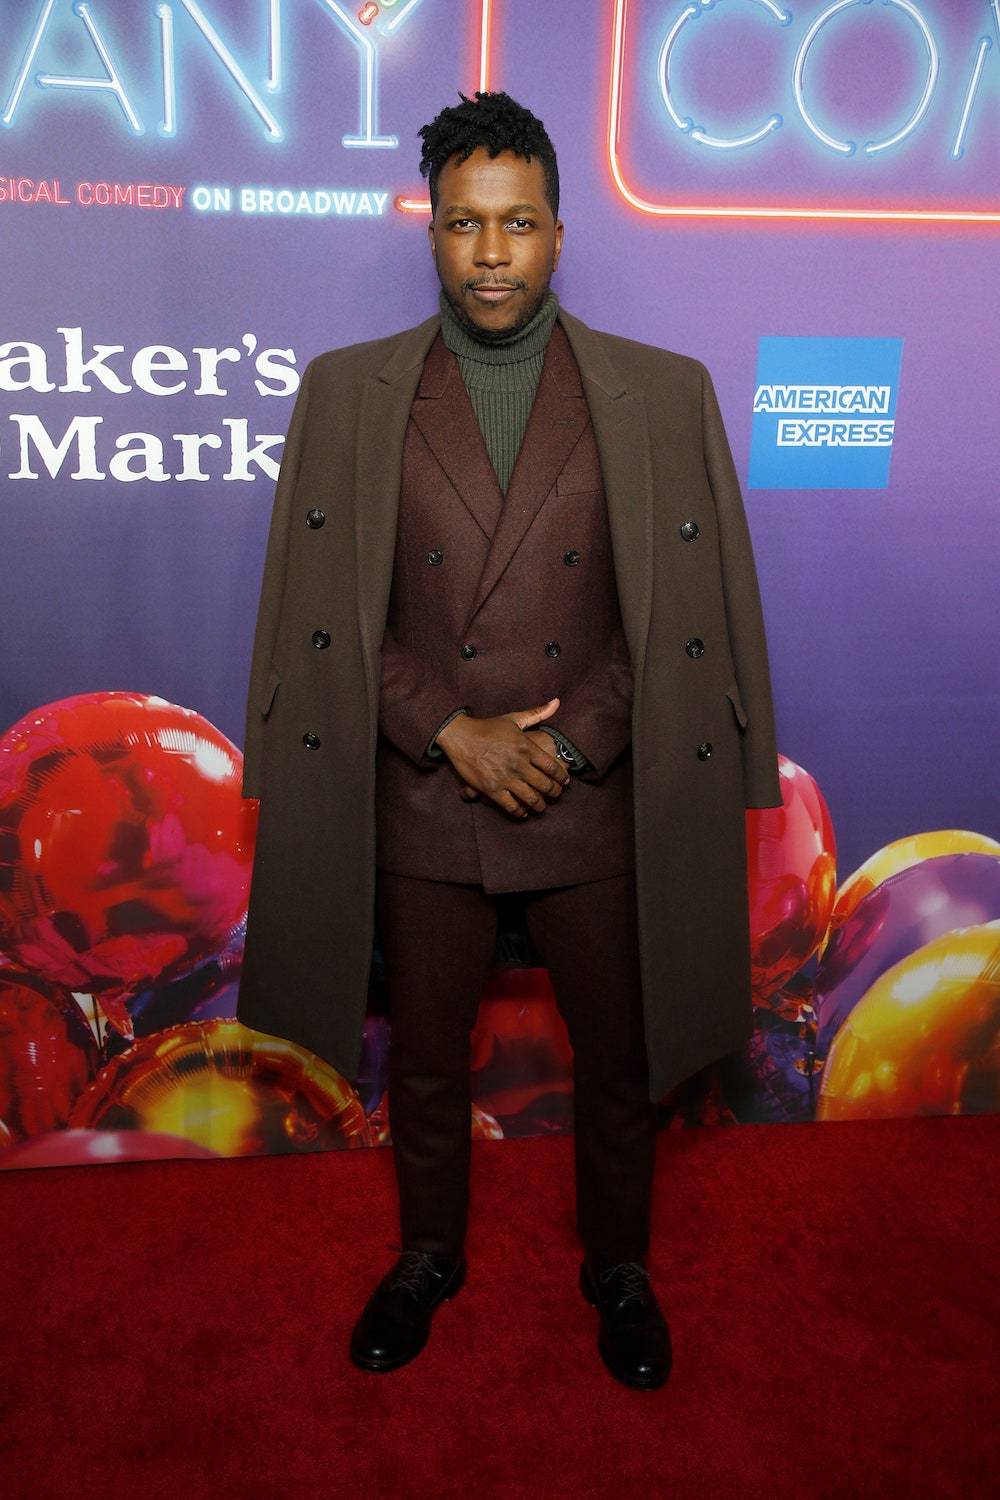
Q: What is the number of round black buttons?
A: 10